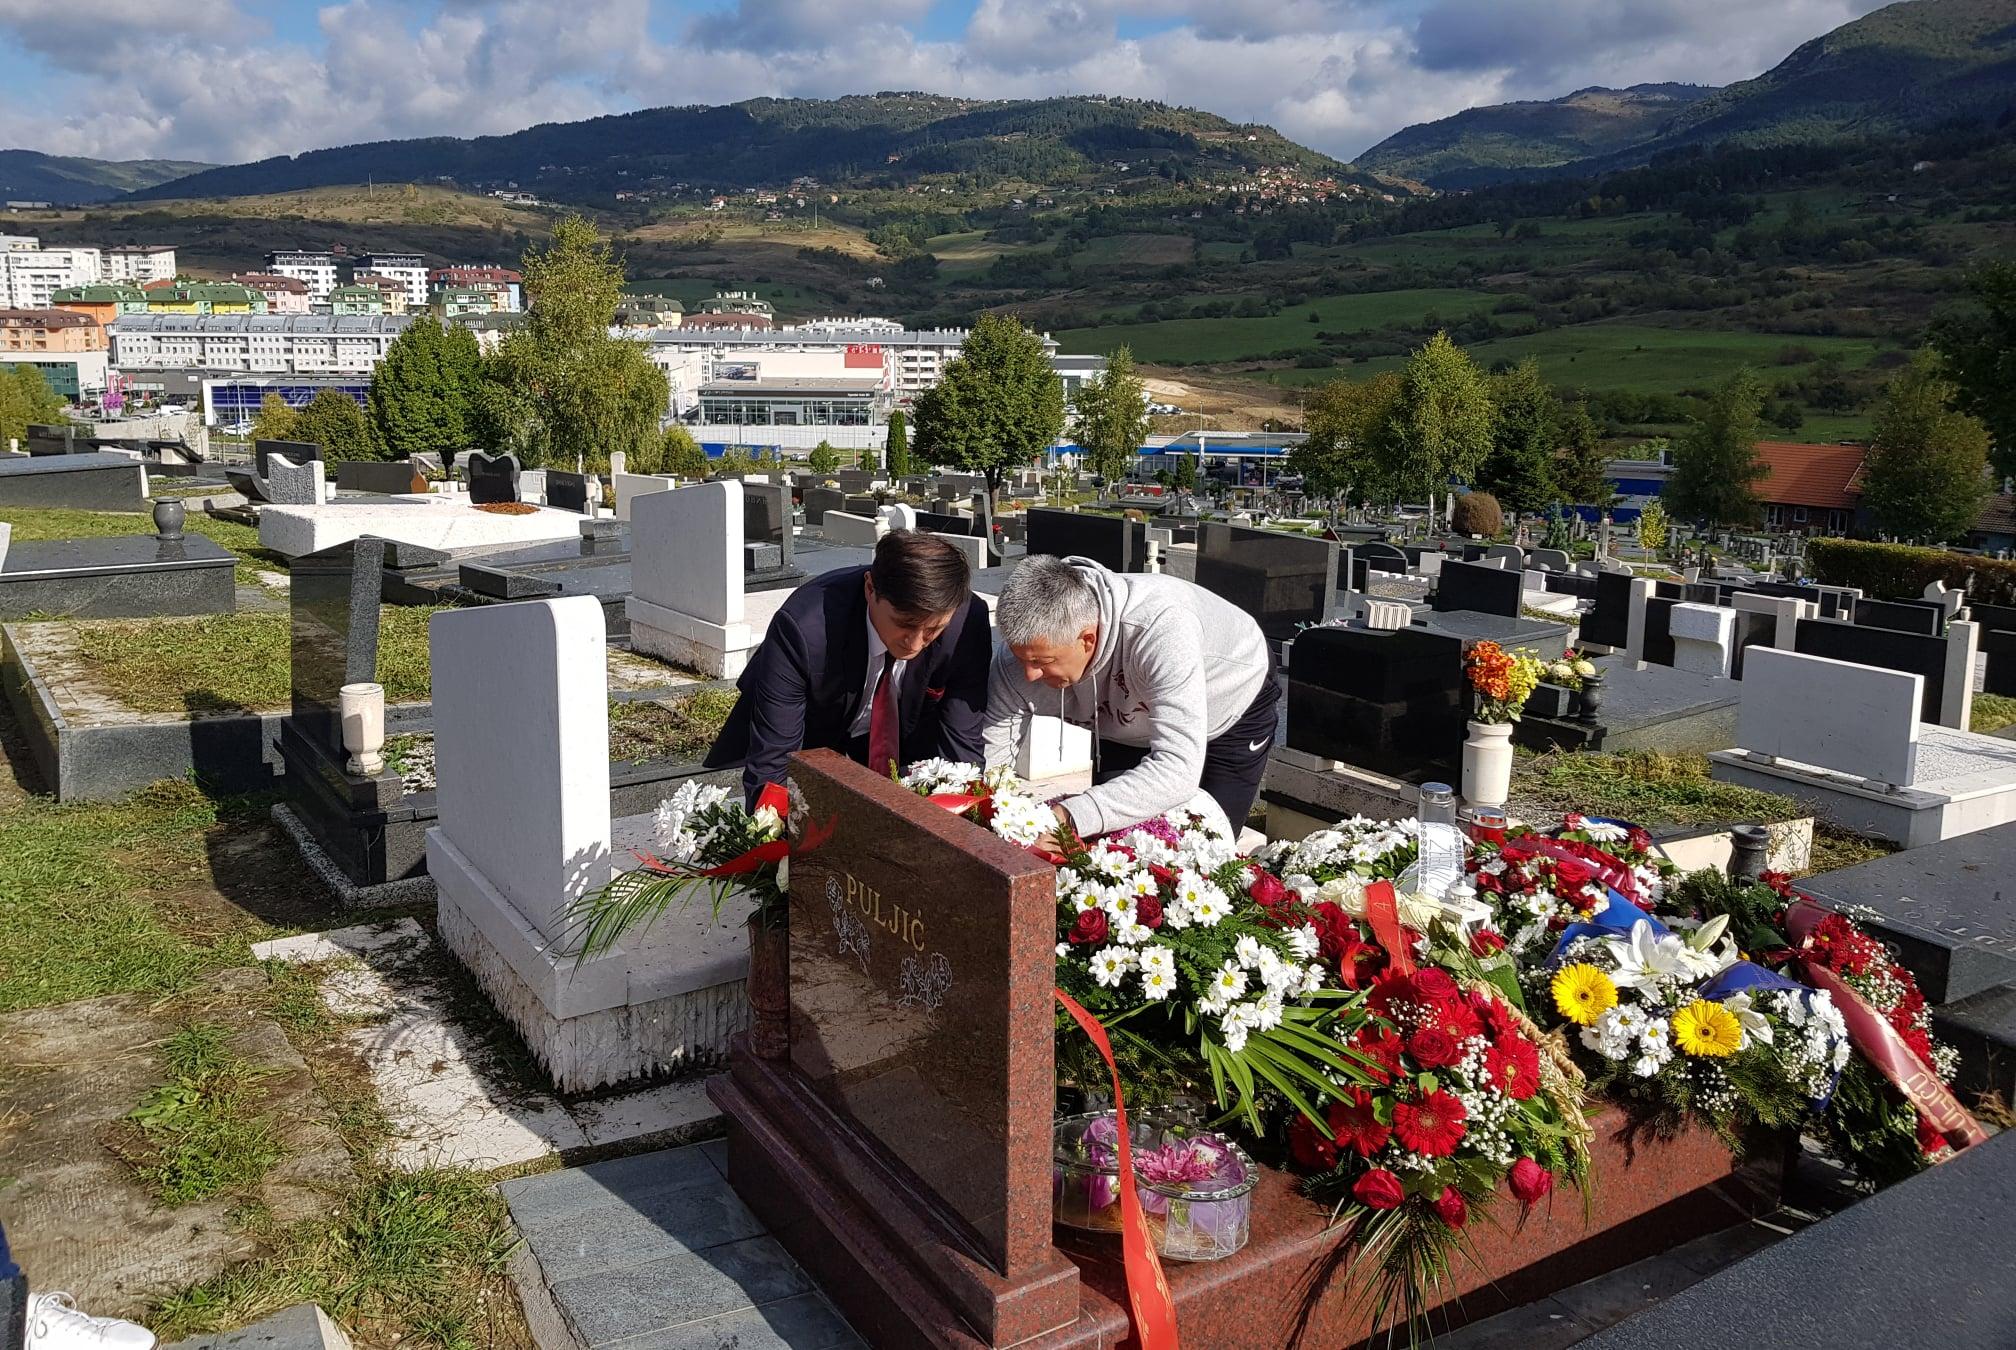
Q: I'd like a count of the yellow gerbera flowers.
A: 2